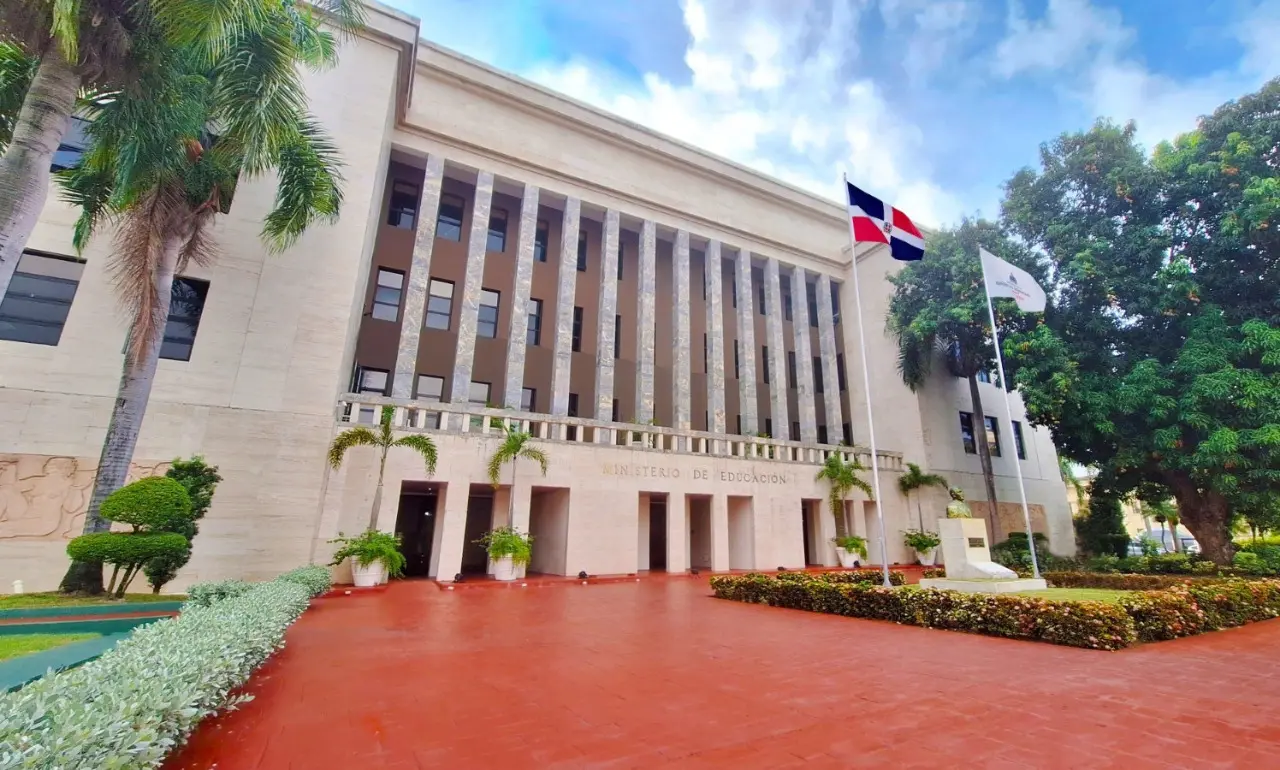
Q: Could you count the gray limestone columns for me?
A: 12